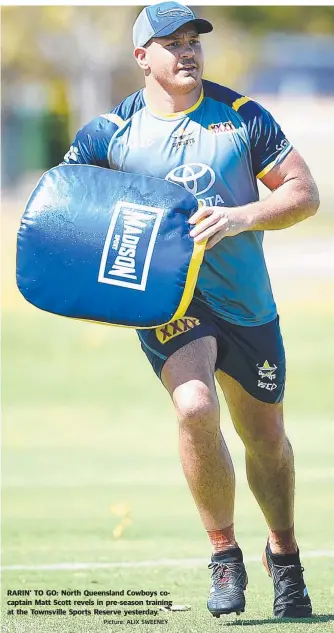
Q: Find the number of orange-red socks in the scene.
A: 2